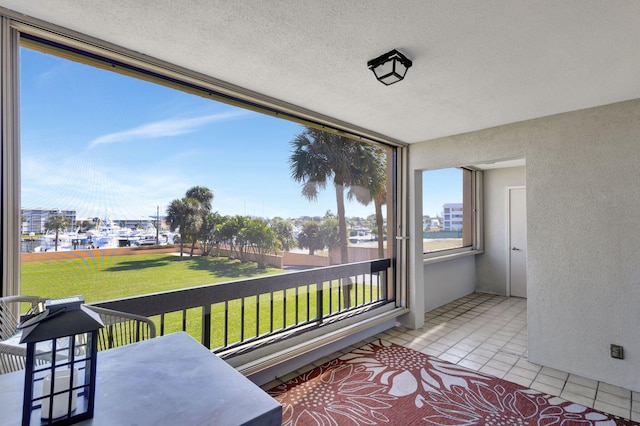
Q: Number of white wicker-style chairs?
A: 2